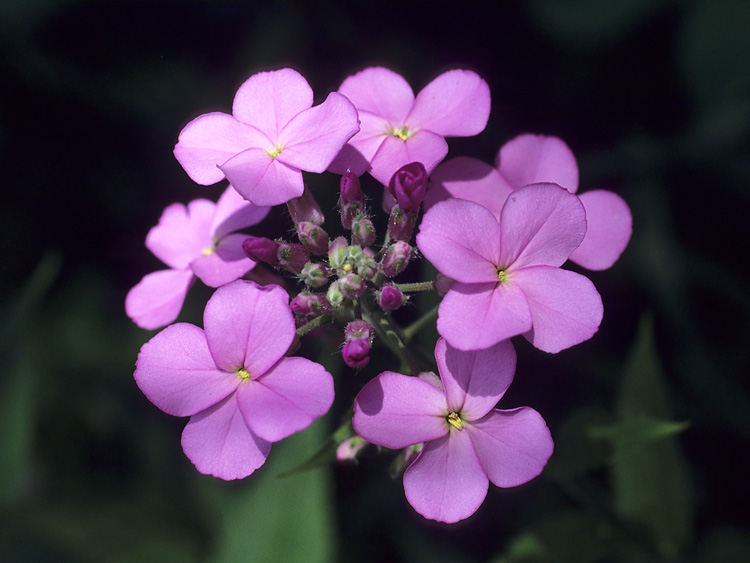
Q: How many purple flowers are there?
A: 7